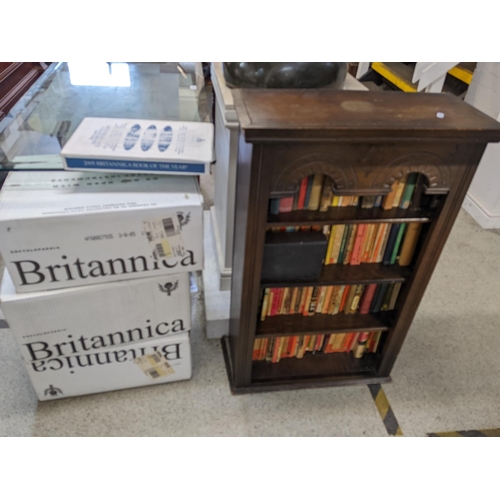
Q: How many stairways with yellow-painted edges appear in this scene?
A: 1